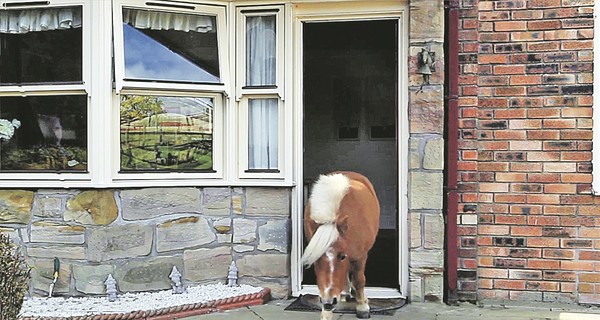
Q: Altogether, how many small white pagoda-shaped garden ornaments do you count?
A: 3